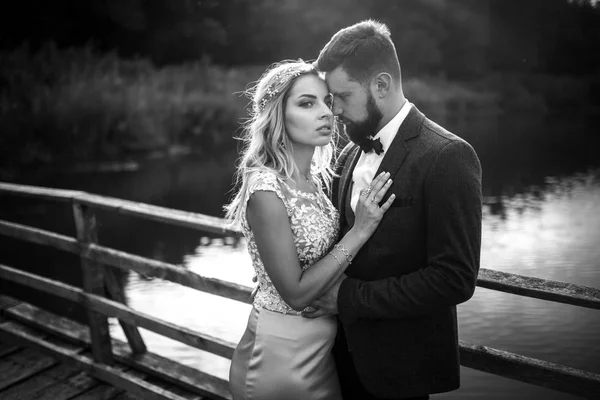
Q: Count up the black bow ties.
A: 1